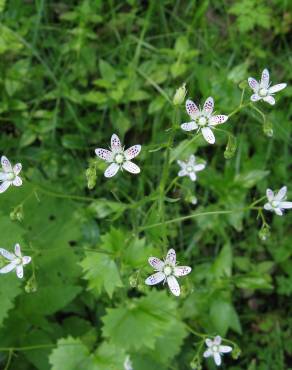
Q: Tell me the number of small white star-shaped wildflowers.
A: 9